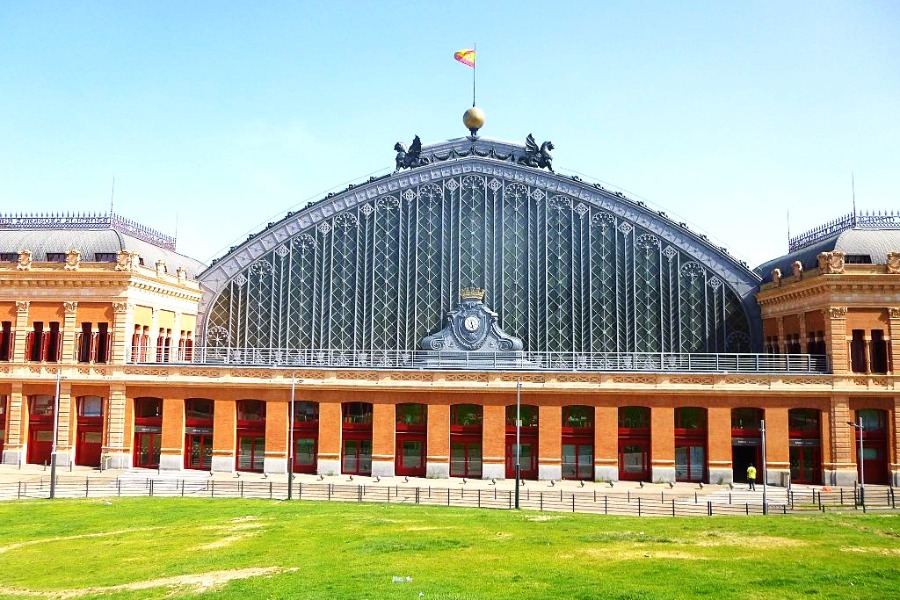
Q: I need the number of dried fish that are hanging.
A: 0